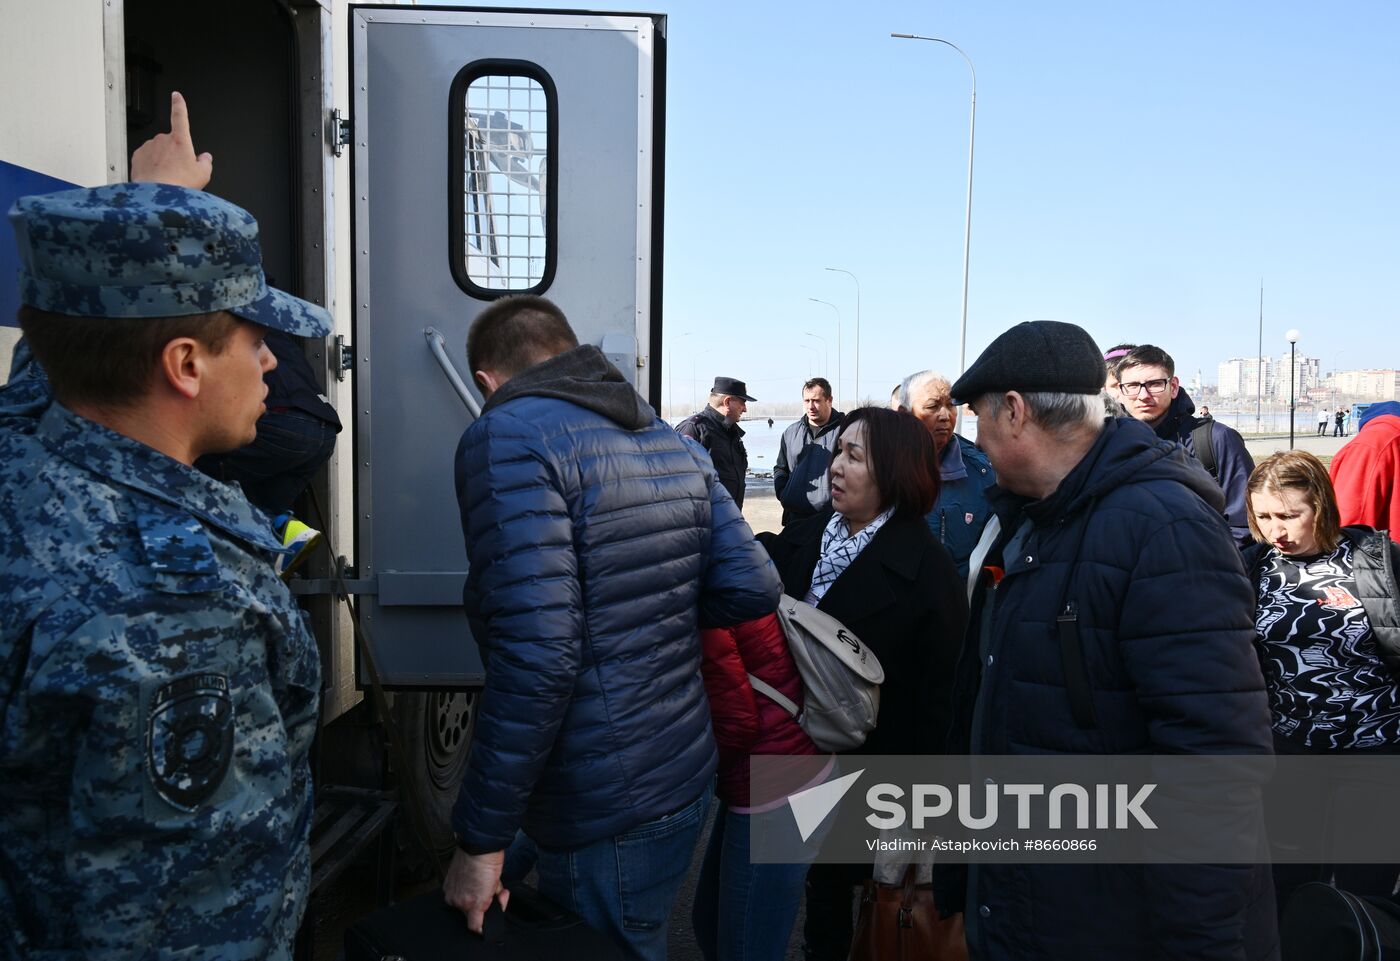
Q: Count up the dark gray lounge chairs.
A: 0